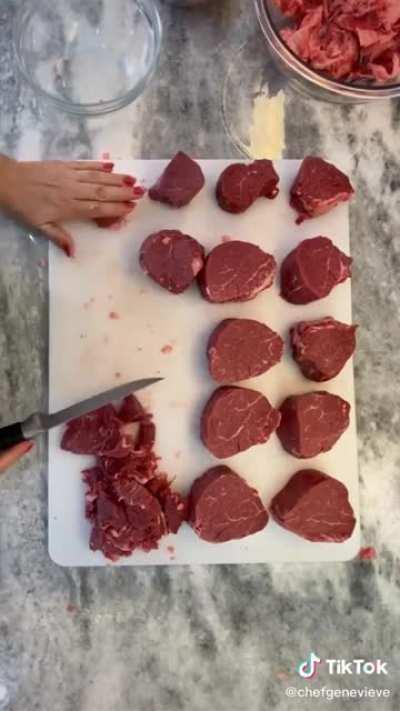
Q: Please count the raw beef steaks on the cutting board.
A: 12